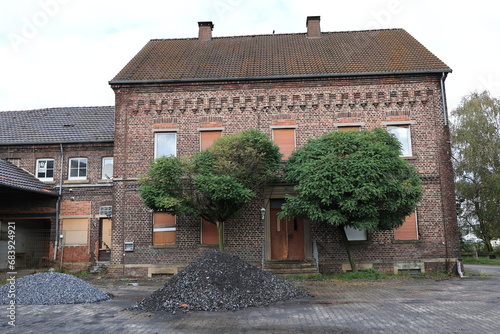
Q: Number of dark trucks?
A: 0